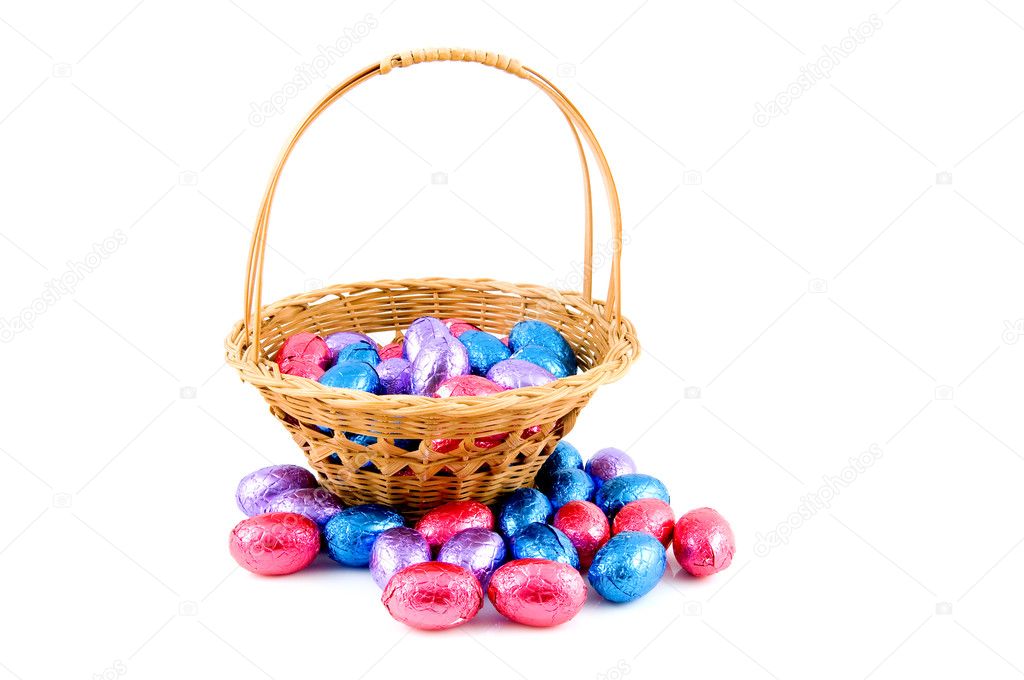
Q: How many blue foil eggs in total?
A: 12